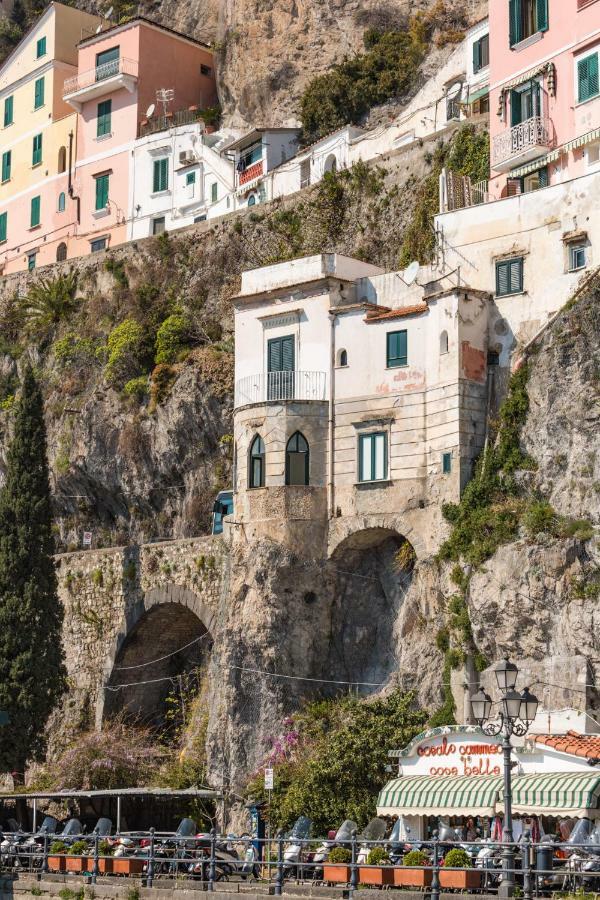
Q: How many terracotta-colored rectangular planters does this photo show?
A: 8